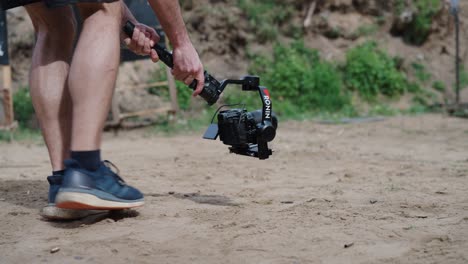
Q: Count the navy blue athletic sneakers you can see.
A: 2